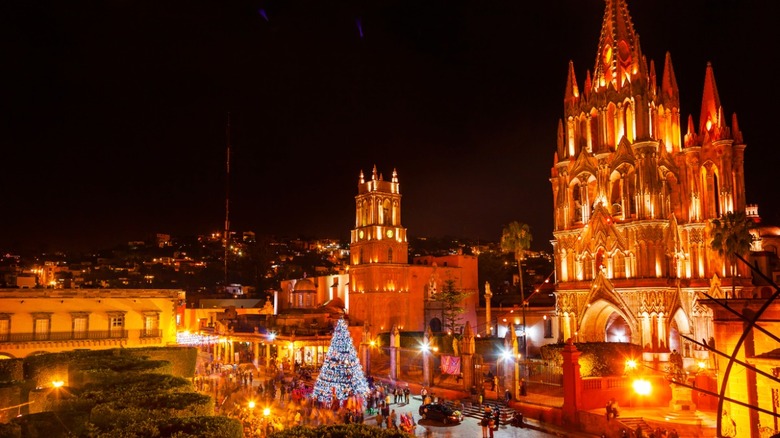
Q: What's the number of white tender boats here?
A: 0